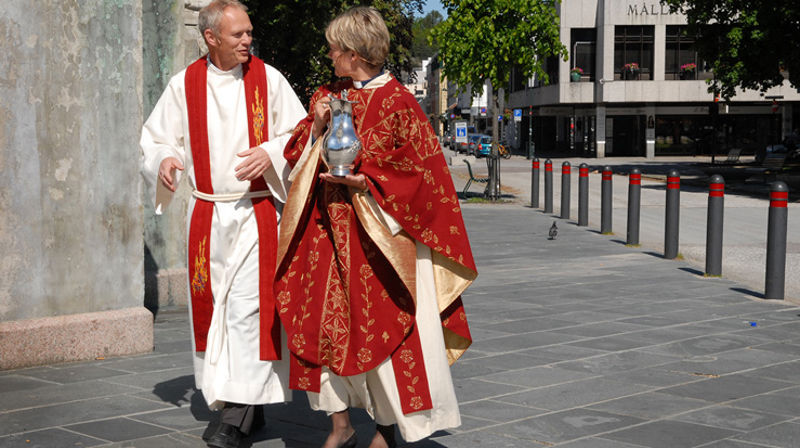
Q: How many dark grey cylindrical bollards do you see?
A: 9